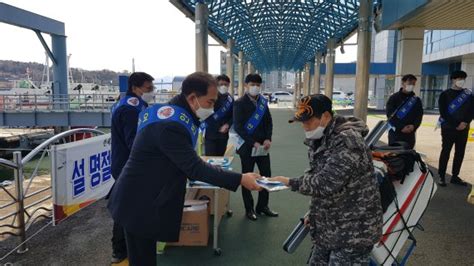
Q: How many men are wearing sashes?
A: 6